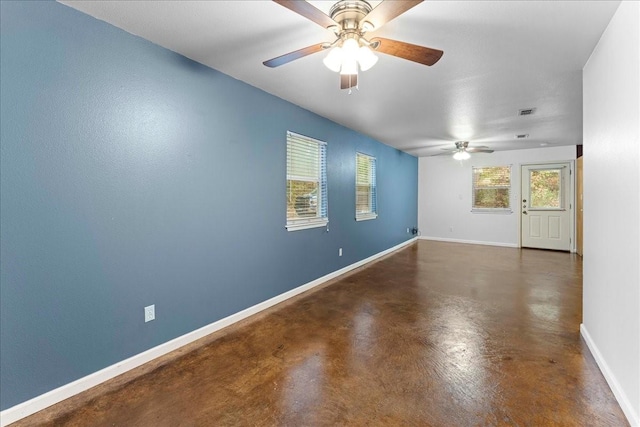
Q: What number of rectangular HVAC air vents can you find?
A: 2